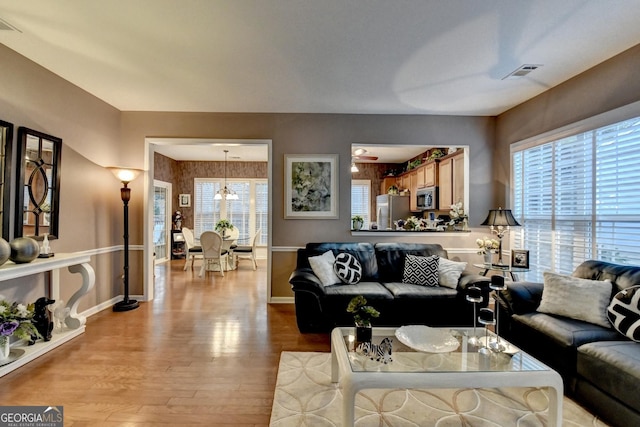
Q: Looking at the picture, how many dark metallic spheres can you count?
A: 2